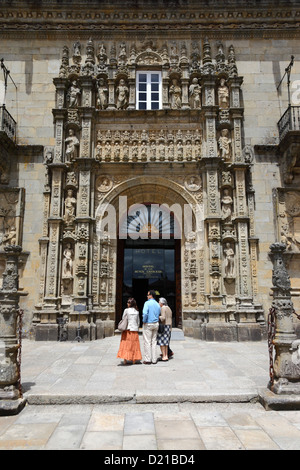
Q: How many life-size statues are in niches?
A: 12